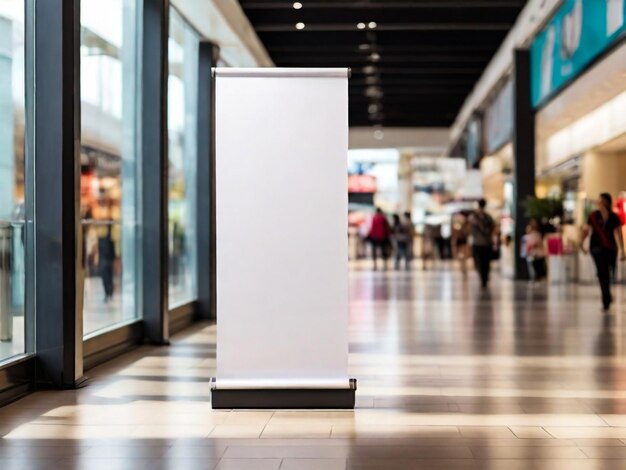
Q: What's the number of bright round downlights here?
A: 4